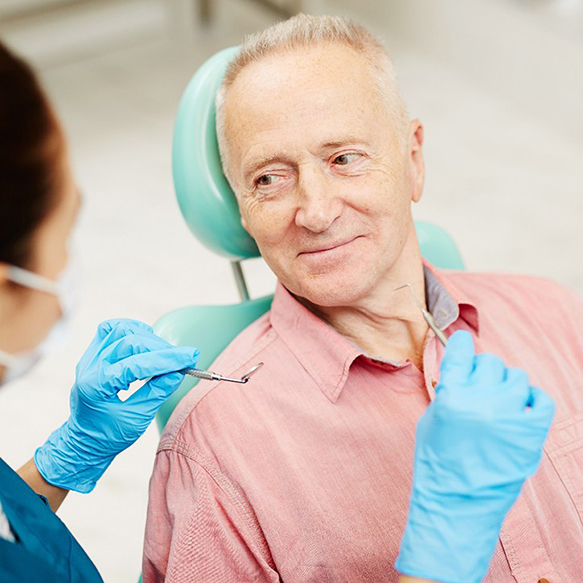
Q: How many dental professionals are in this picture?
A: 1